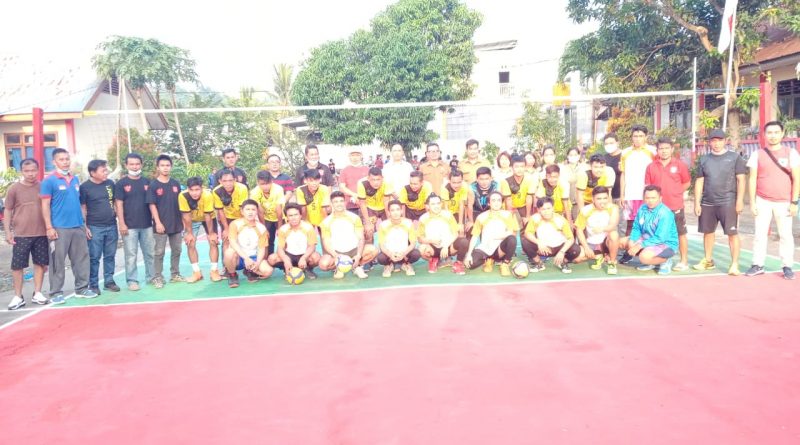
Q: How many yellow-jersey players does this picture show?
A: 10